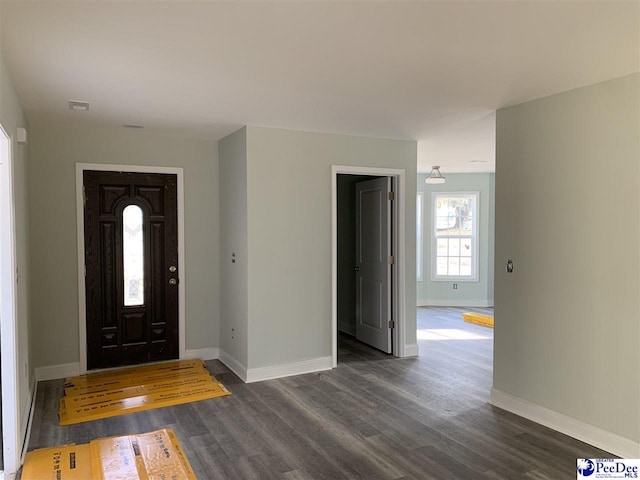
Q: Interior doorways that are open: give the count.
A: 1